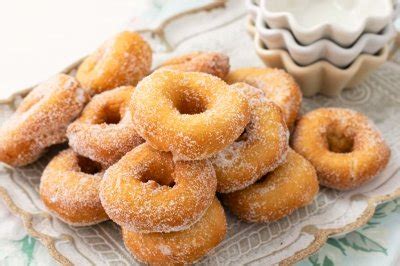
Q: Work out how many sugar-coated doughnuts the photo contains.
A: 12